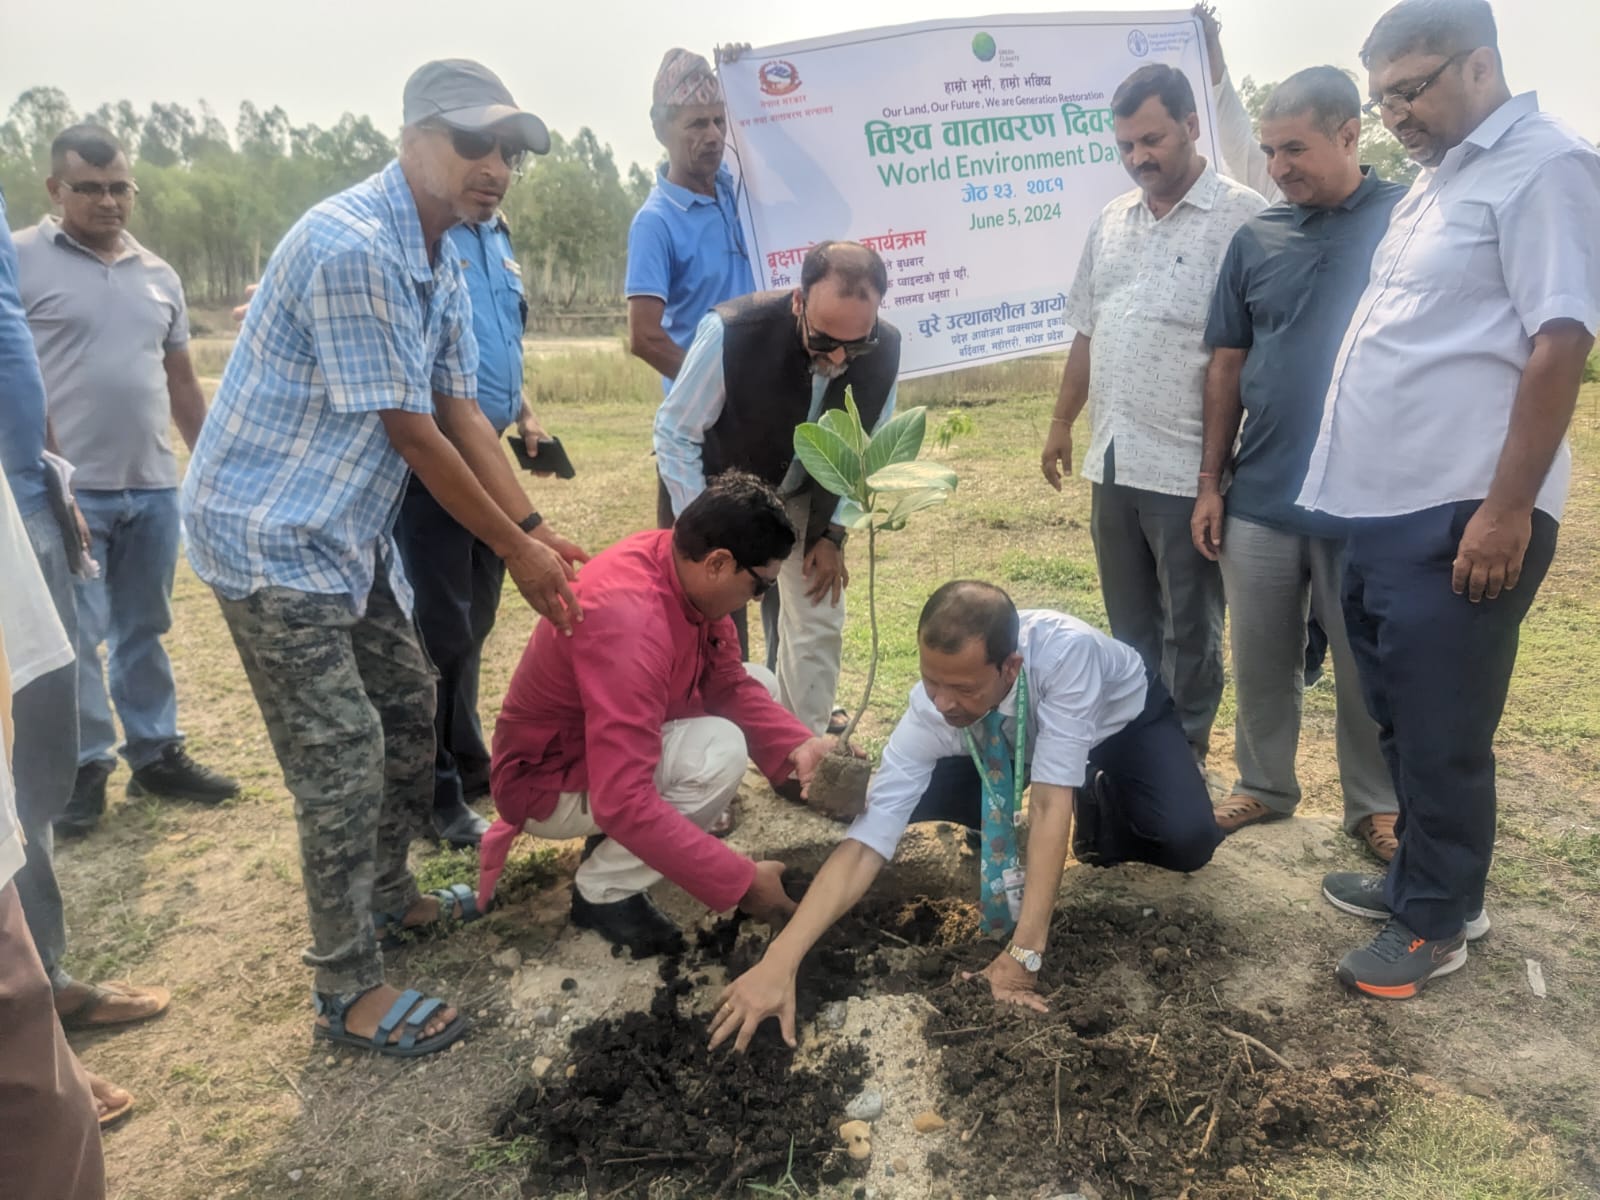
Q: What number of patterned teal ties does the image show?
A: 1